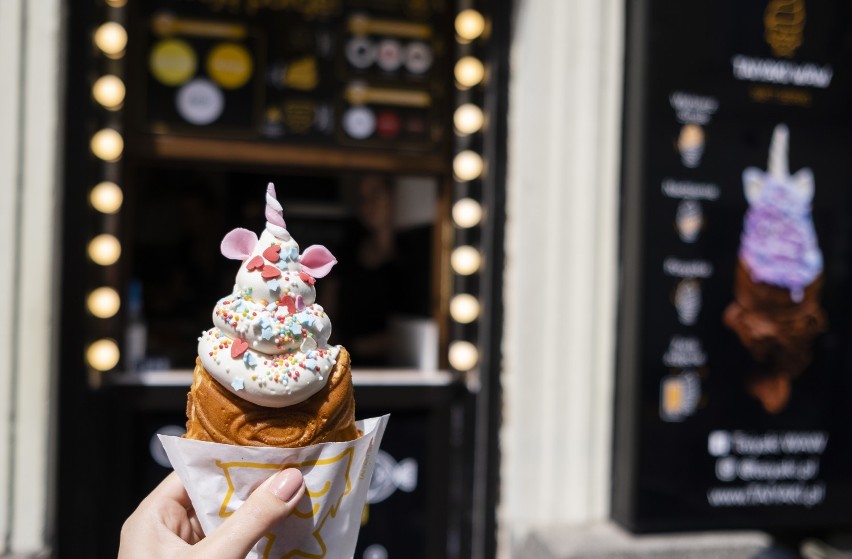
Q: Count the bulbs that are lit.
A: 15